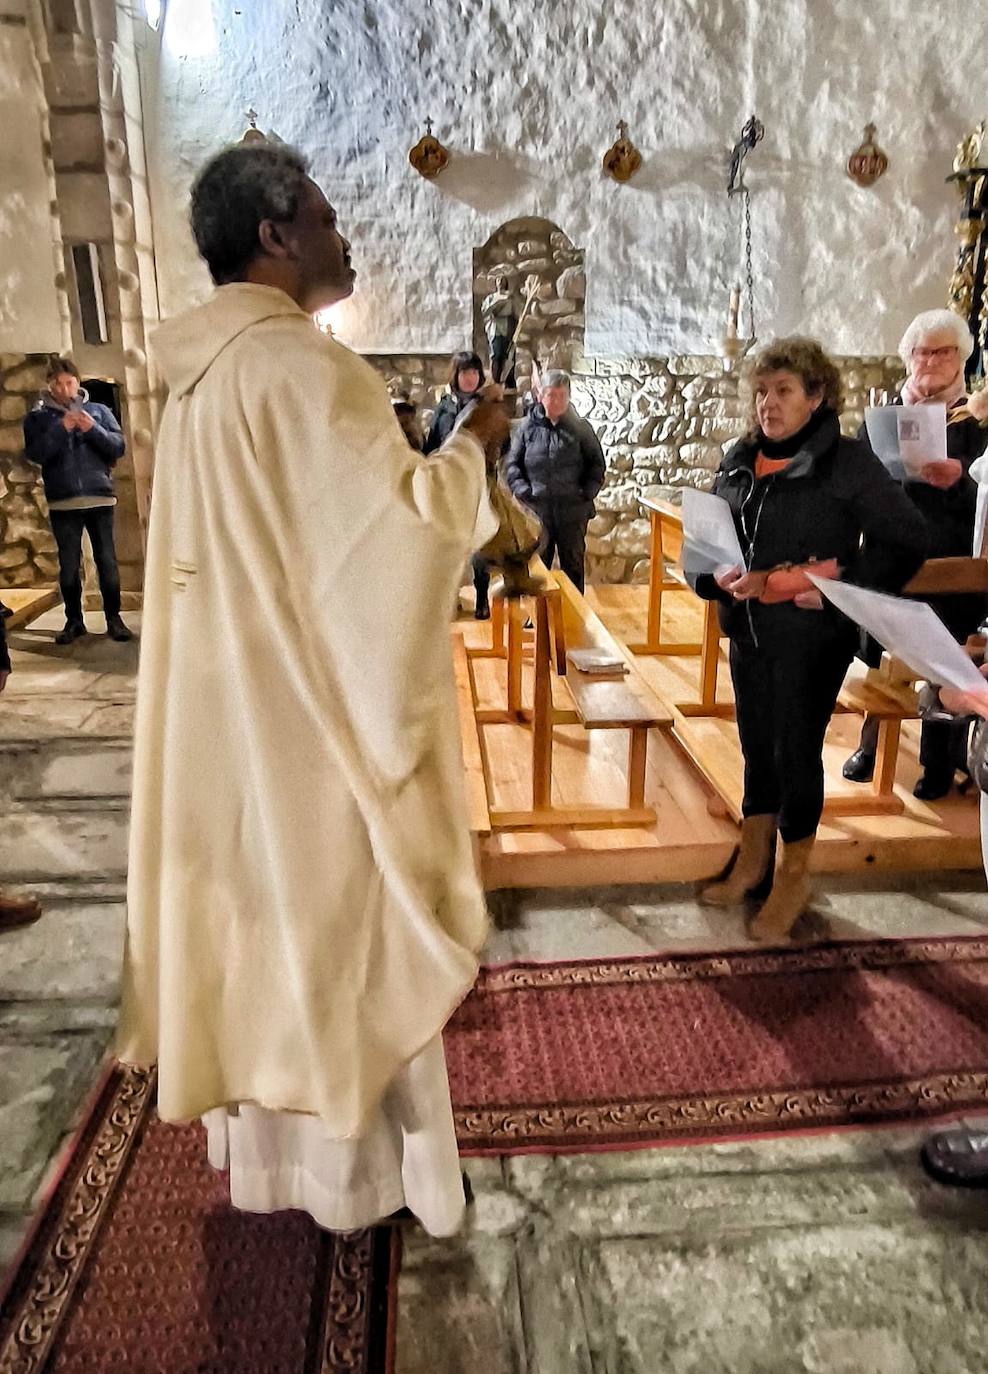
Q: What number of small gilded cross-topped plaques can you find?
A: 4